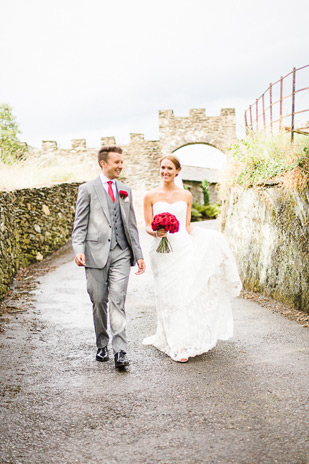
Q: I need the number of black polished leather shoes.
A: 2